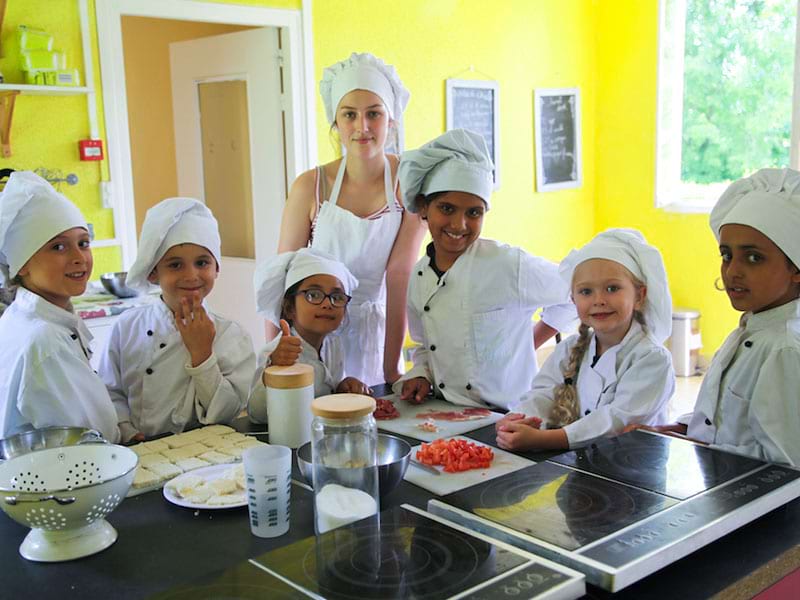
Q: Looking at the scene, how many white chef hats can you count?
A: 7